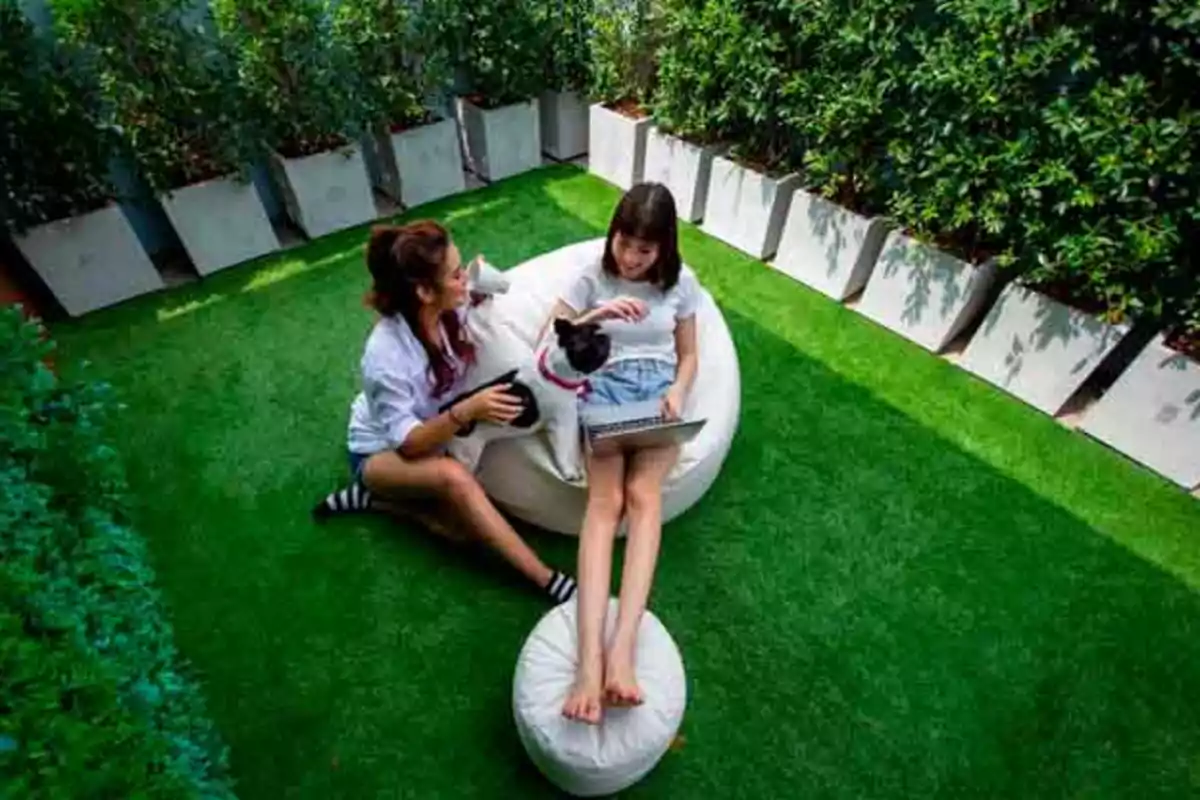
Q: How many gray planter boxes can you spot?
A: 13